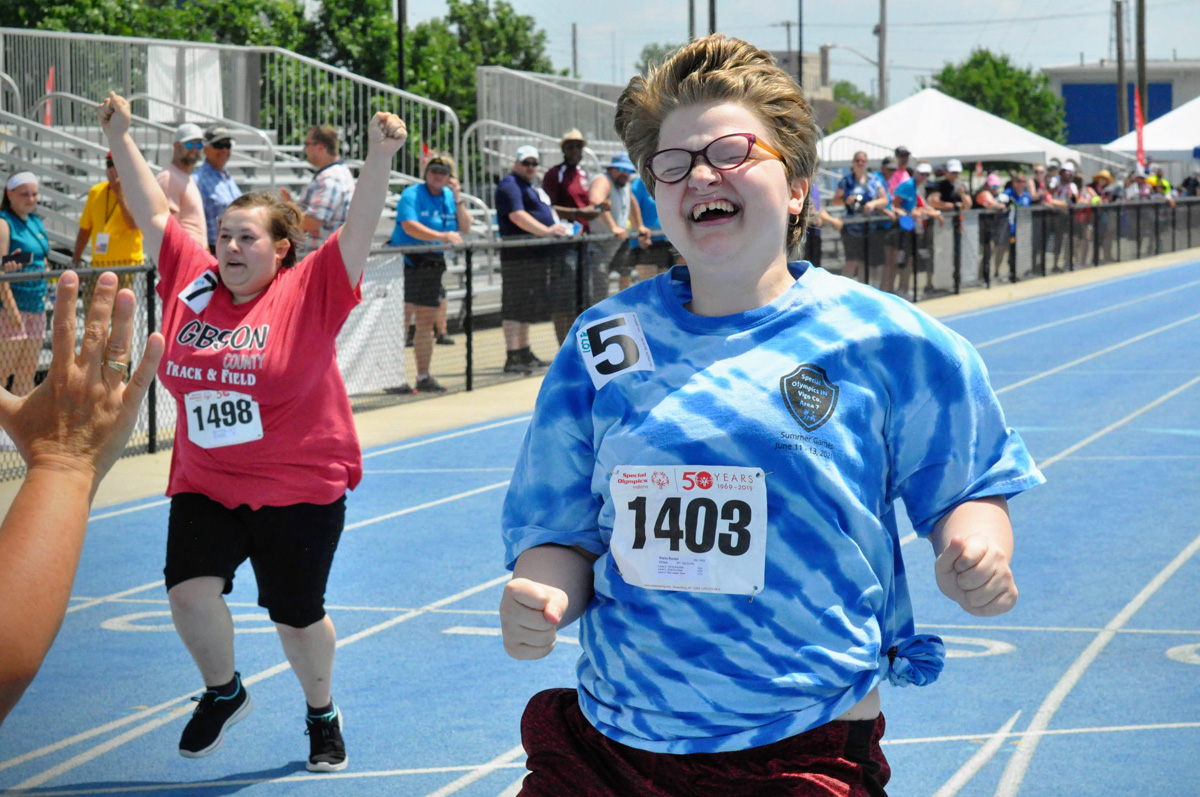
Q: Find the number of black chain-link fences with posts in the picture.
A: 1